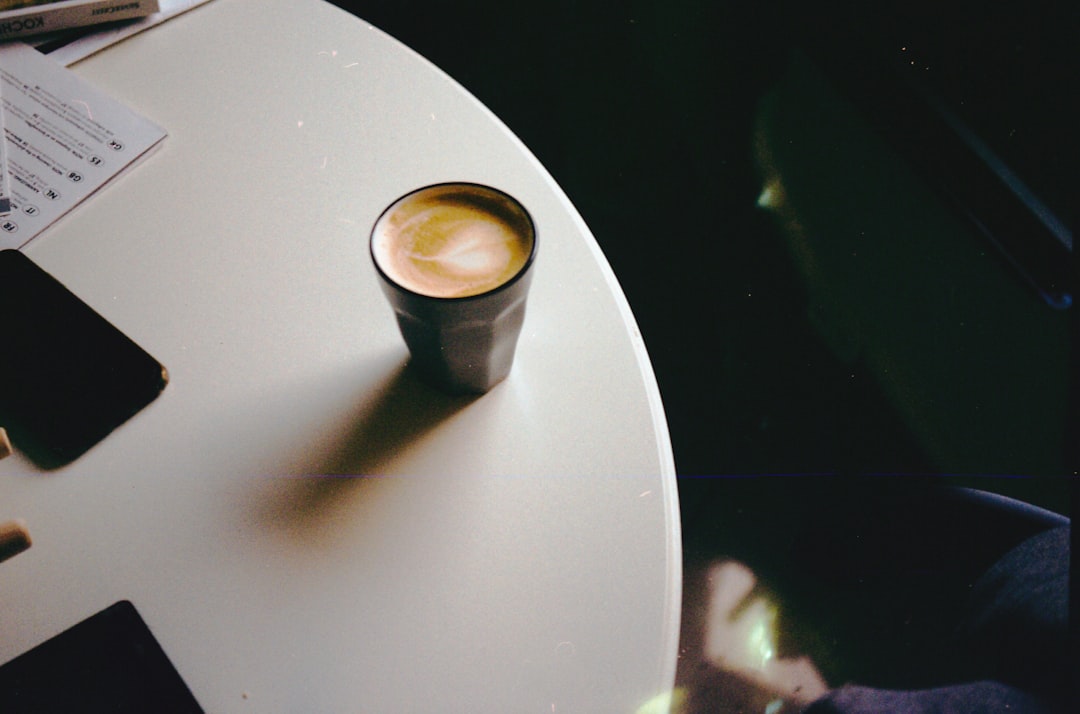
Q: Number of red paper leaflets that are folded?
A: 0